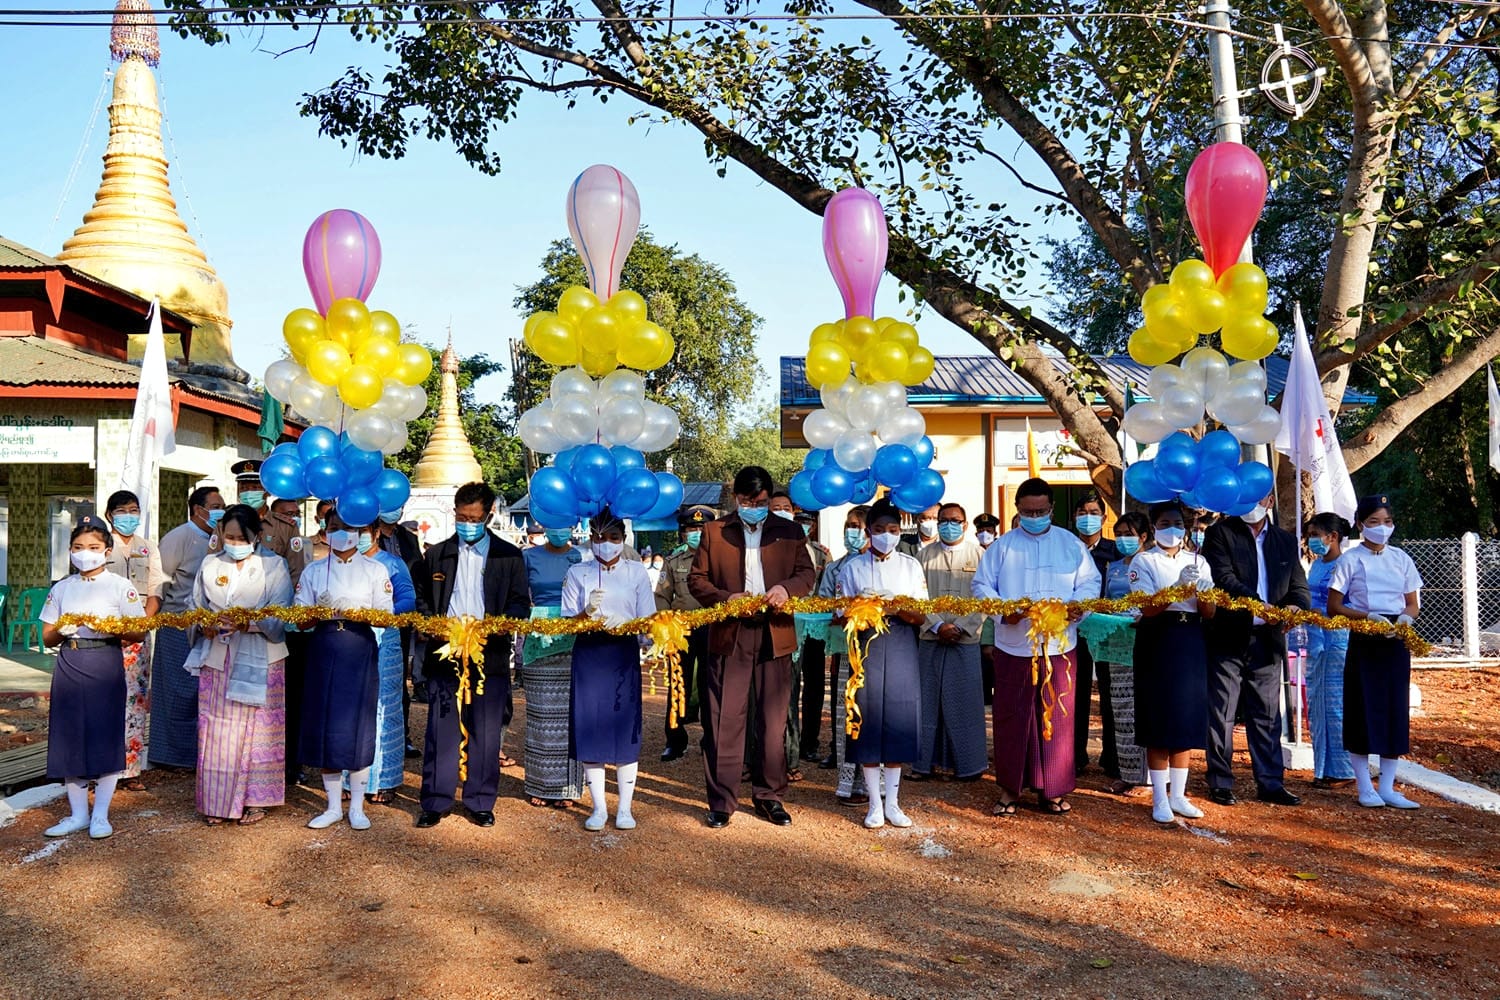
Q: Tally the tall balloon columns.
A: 4